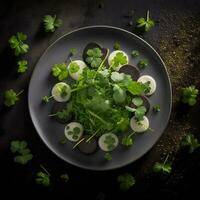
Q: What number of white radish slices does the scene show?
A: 7